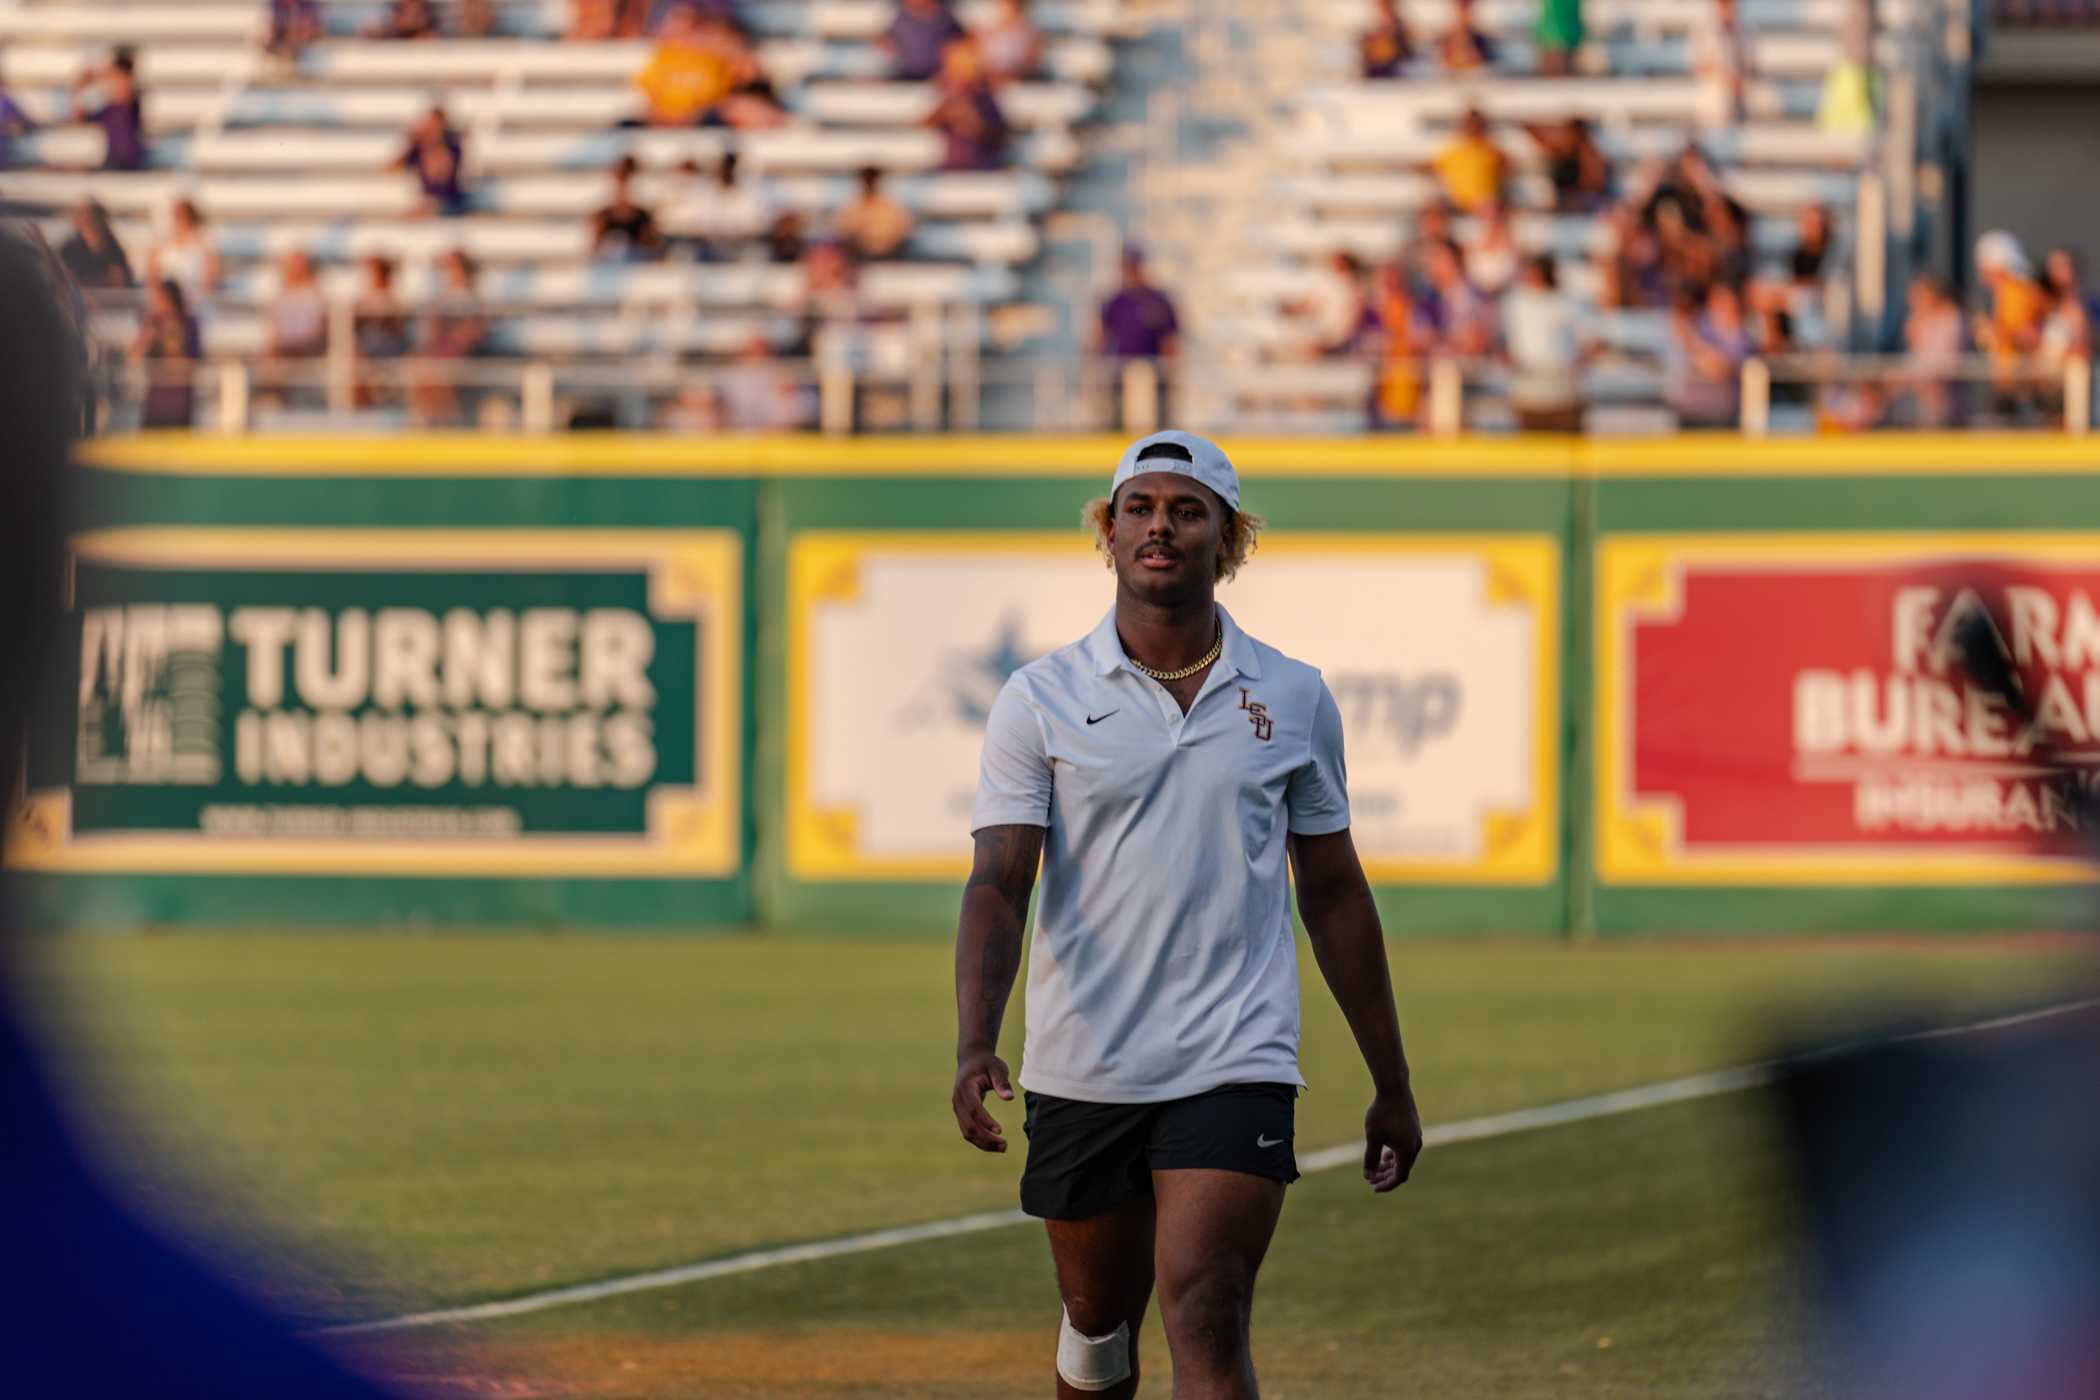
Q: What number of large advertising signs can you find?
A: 3